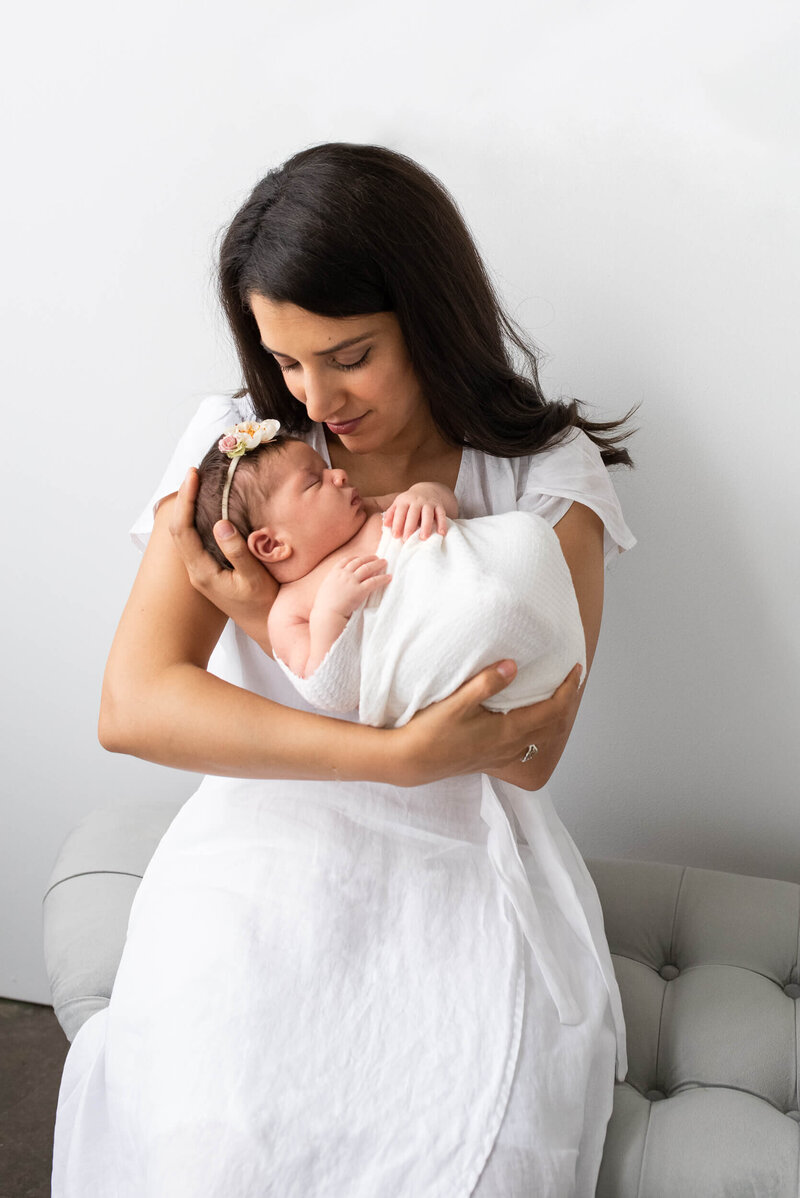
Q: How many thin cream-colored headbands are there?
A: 1